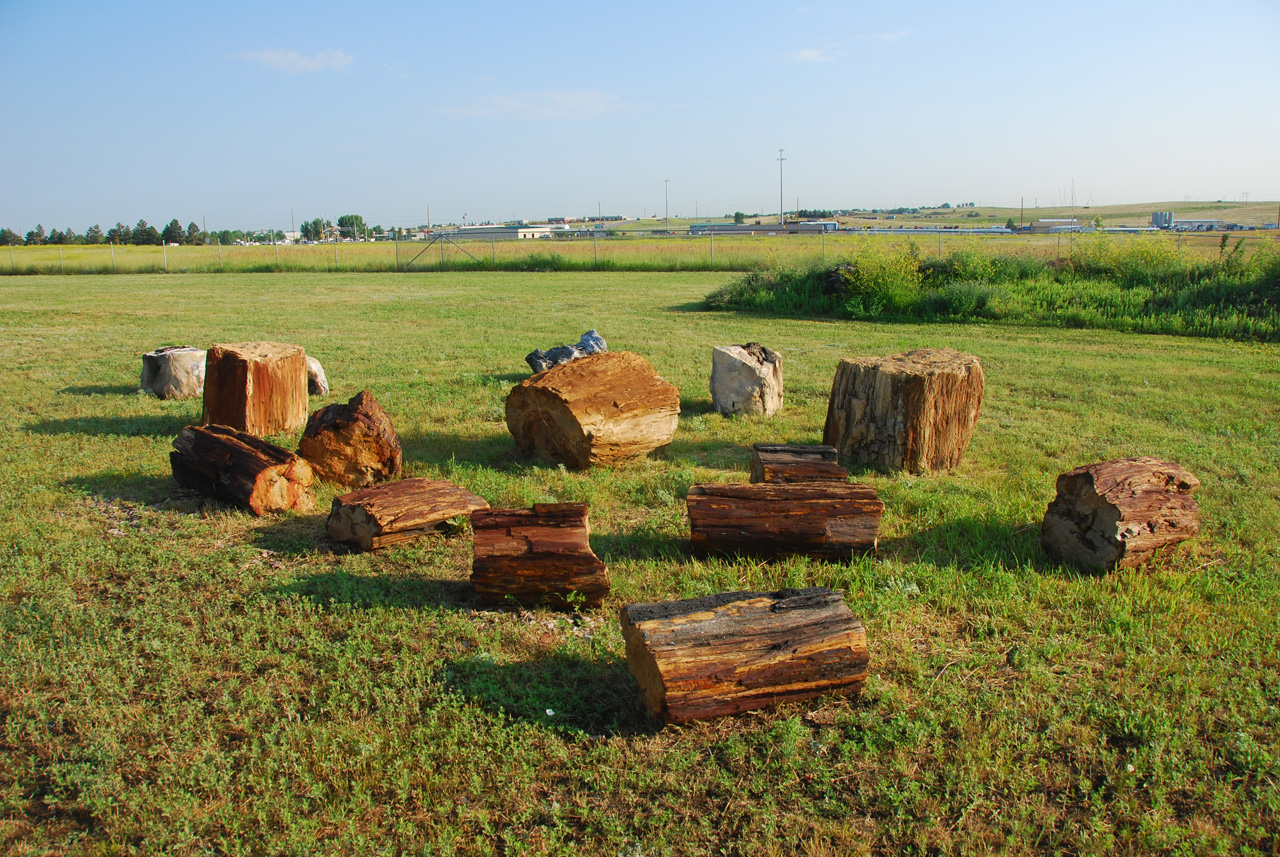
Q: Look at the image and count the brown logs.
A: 11